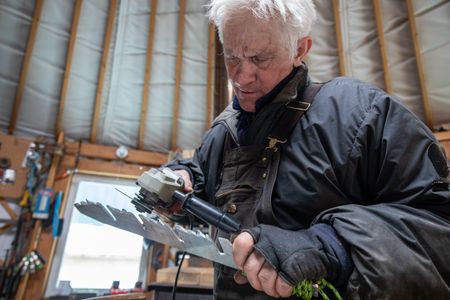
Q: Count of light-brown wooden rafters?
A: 9